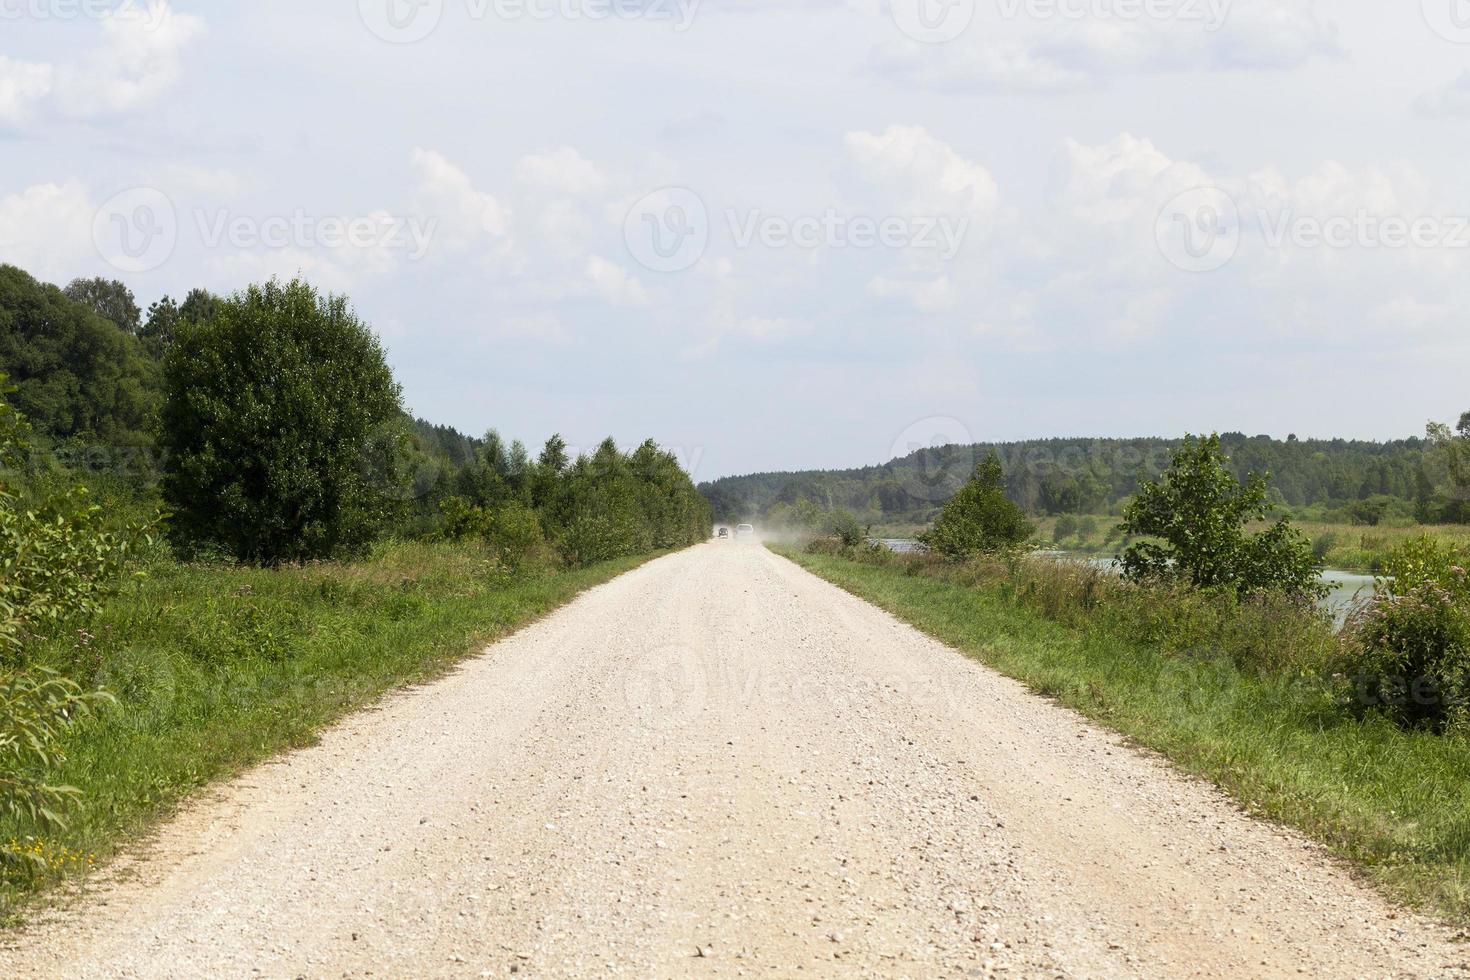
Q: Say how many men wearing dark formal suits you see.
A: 0